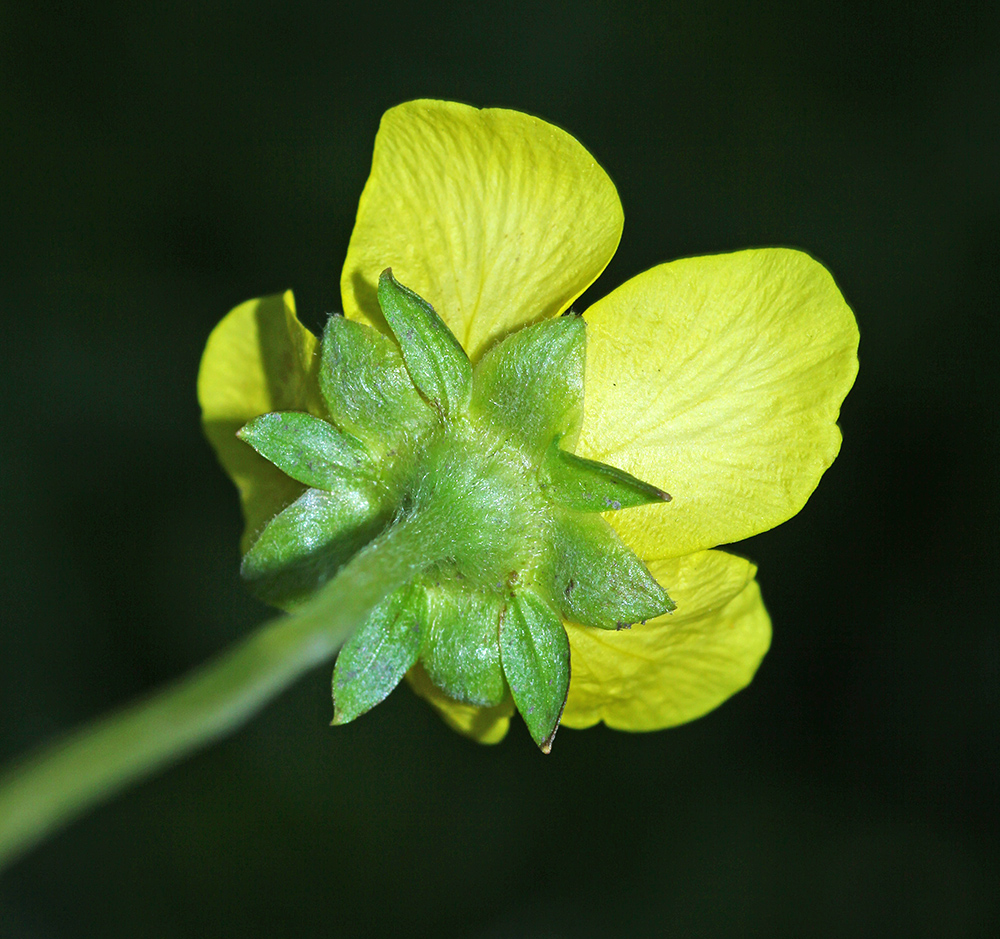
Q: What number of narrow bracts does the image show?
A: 5